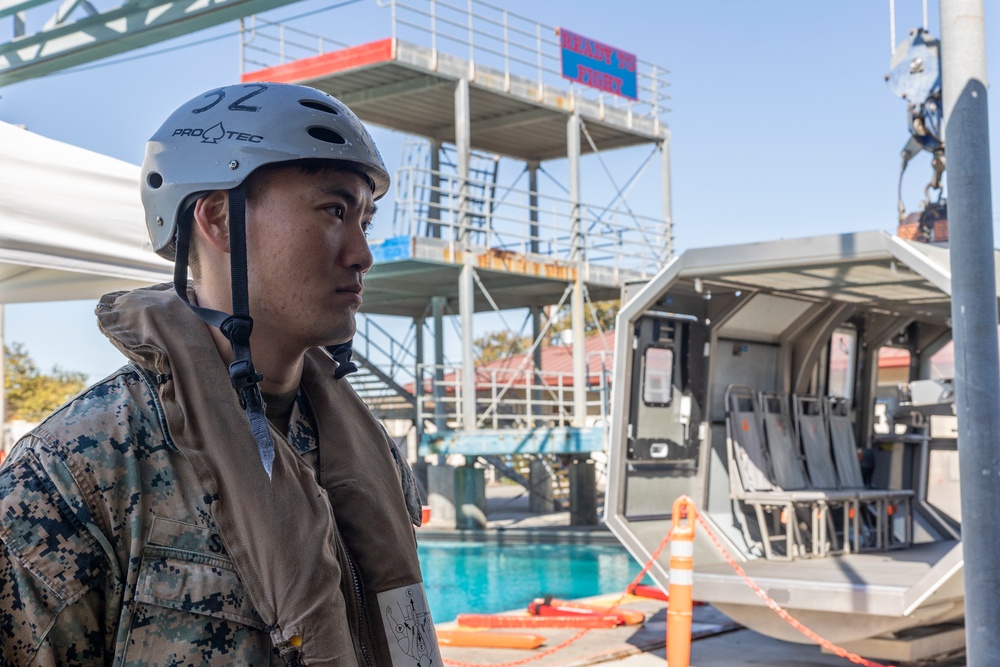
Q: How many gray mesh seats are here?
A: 4